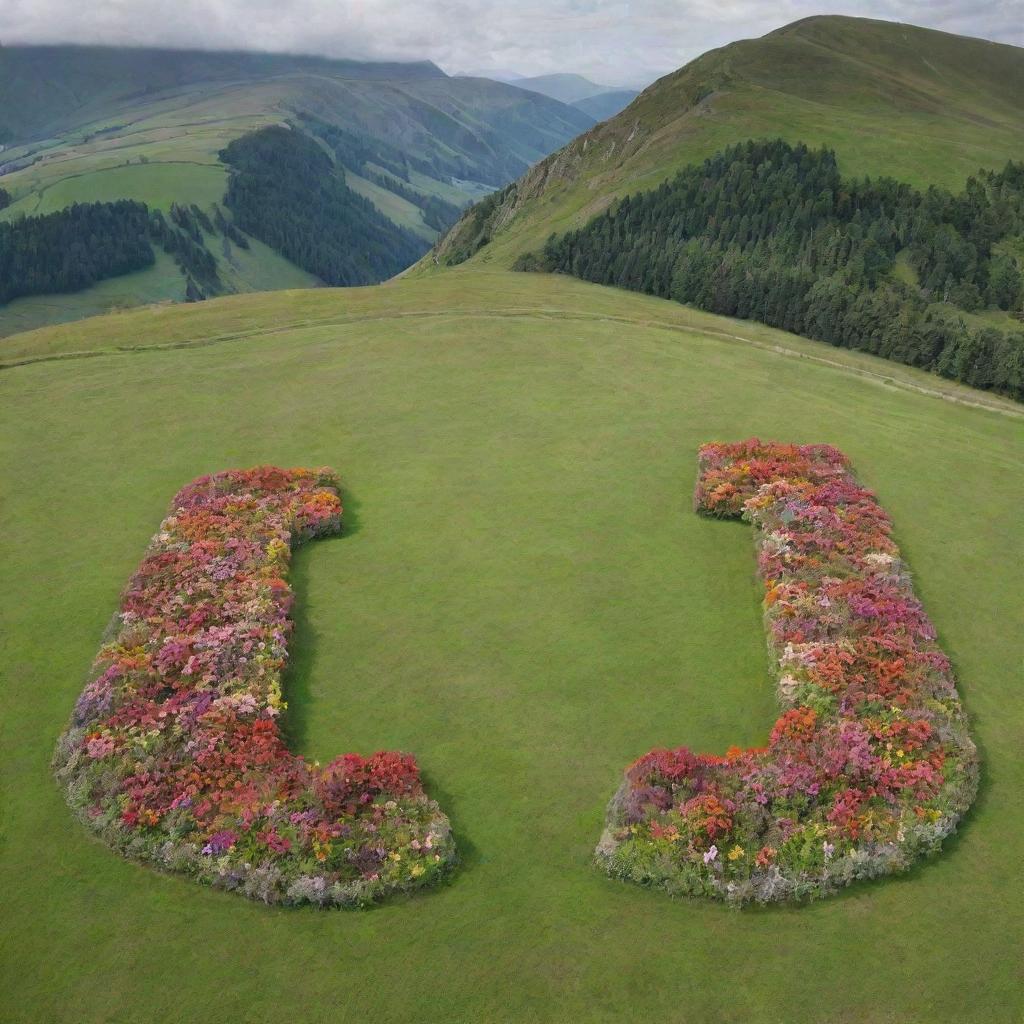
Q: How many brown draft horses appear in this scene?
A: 0